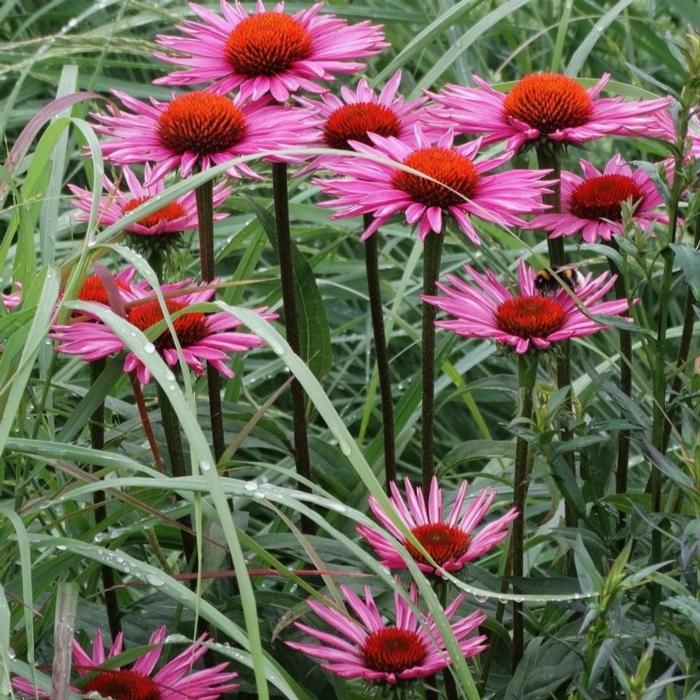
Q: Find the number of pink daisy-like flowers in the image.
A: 13